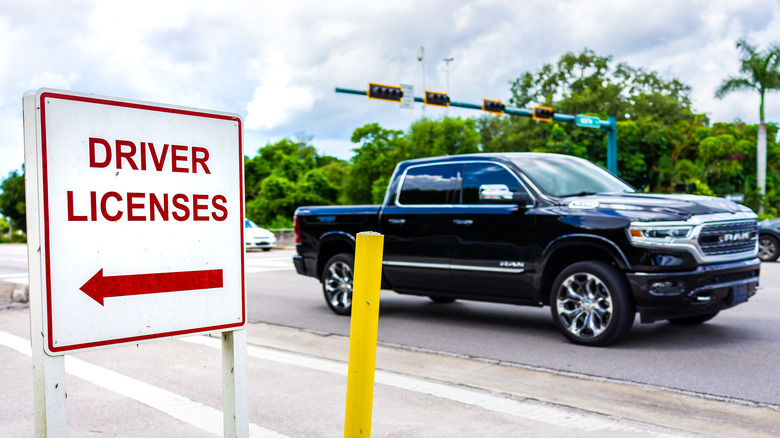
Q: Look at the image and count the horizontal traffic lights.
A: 4